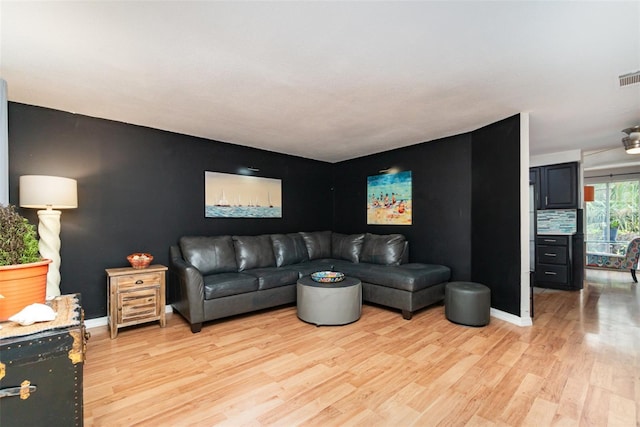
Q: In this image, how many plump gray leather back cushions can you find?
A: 6